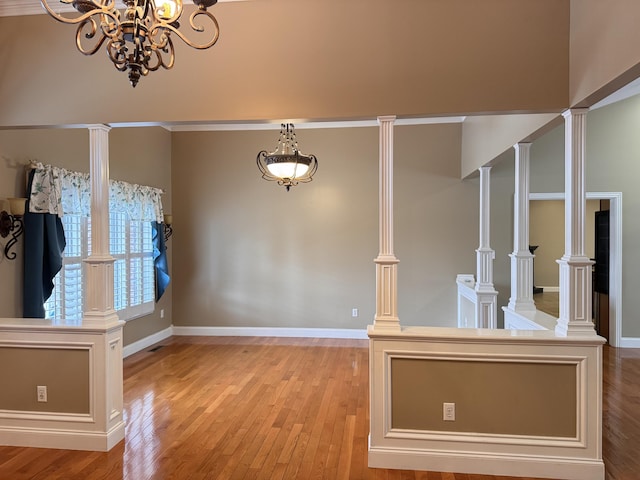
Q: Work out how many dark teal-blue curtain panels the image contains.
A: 2